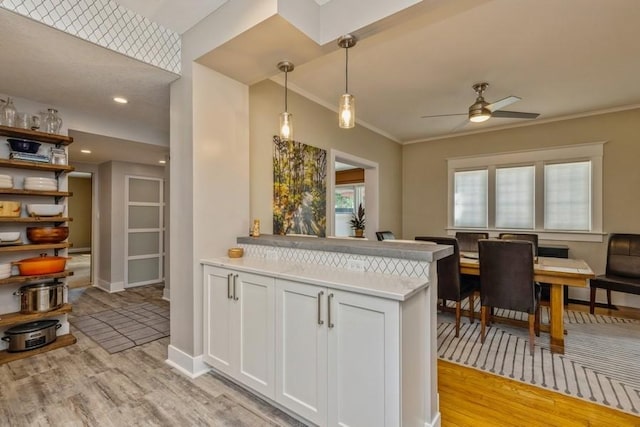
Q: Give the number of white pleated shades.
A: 3